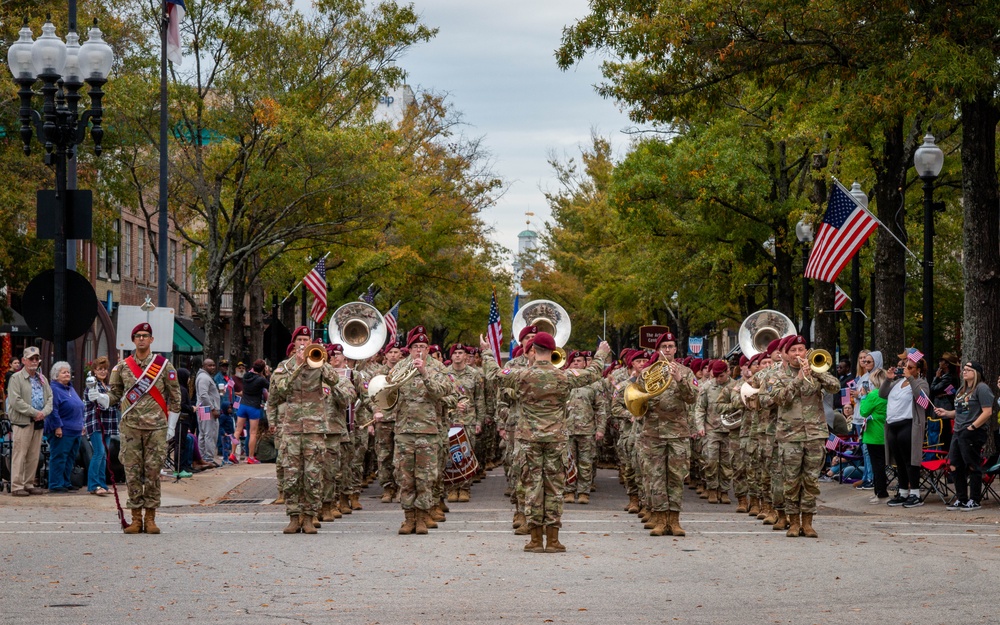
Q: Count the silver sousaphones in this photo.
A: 3